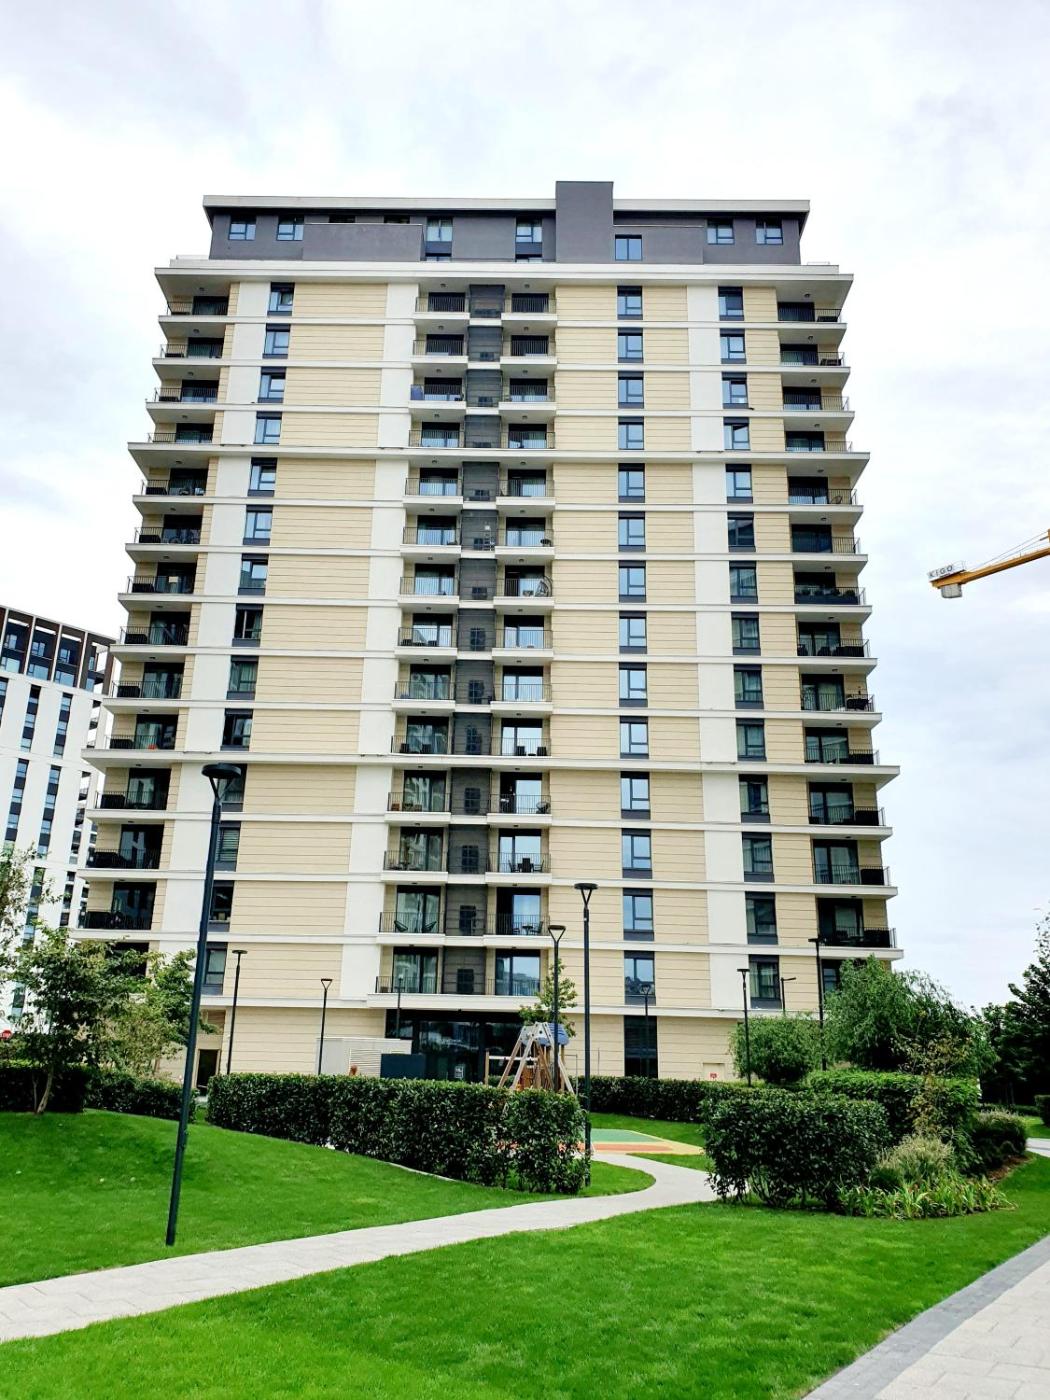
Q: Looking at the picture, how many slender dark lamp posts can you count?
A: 10